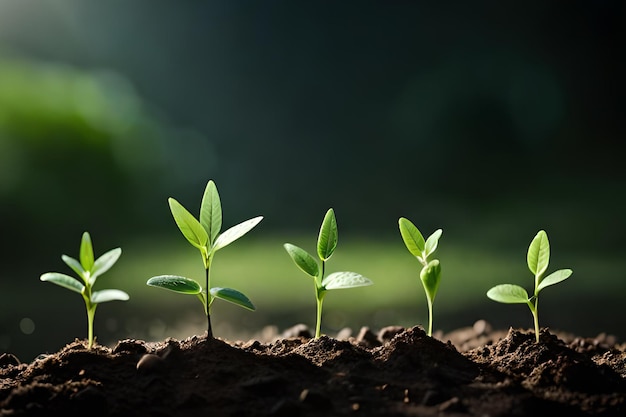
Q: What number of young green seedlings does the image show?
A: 5